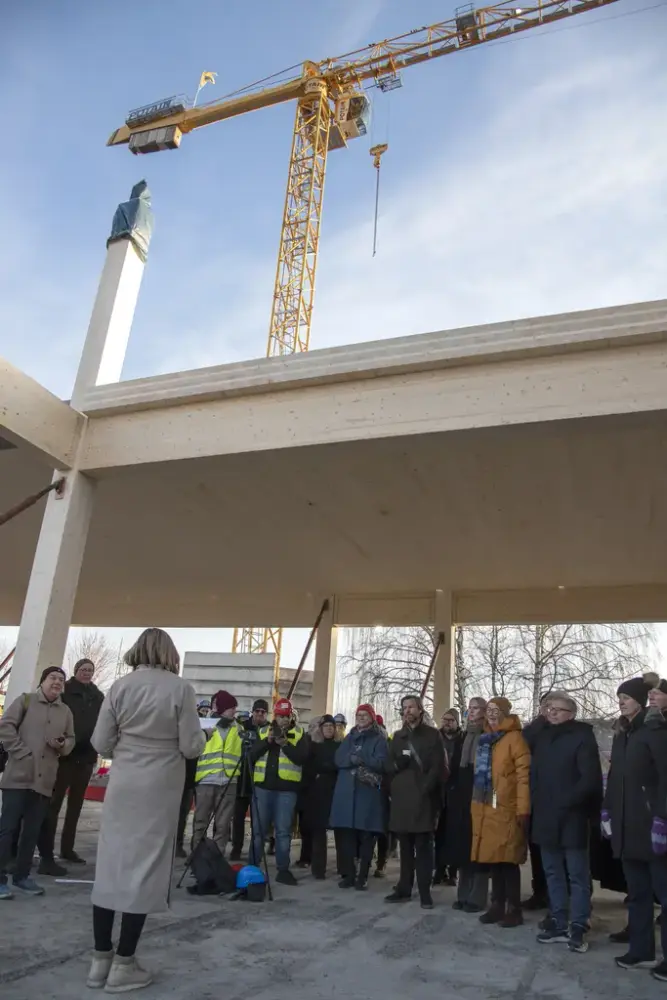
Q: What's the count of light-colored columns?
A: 3